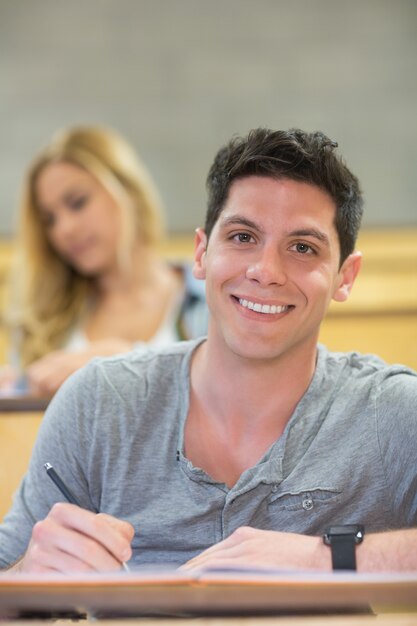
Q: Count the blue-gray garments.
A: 1